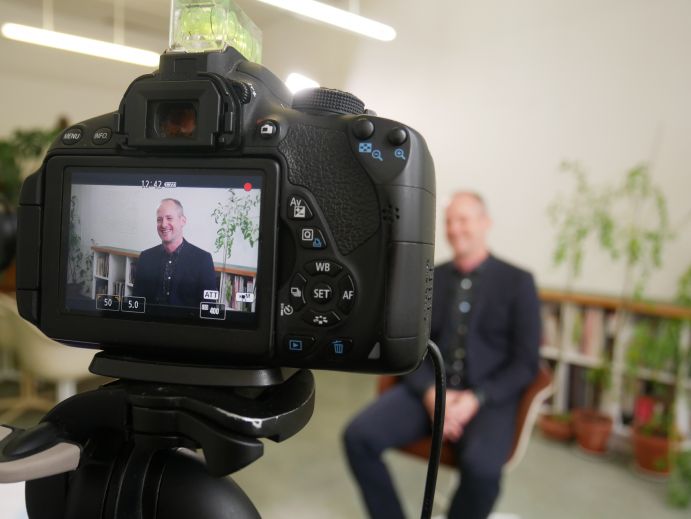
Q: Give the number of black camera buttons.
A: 14